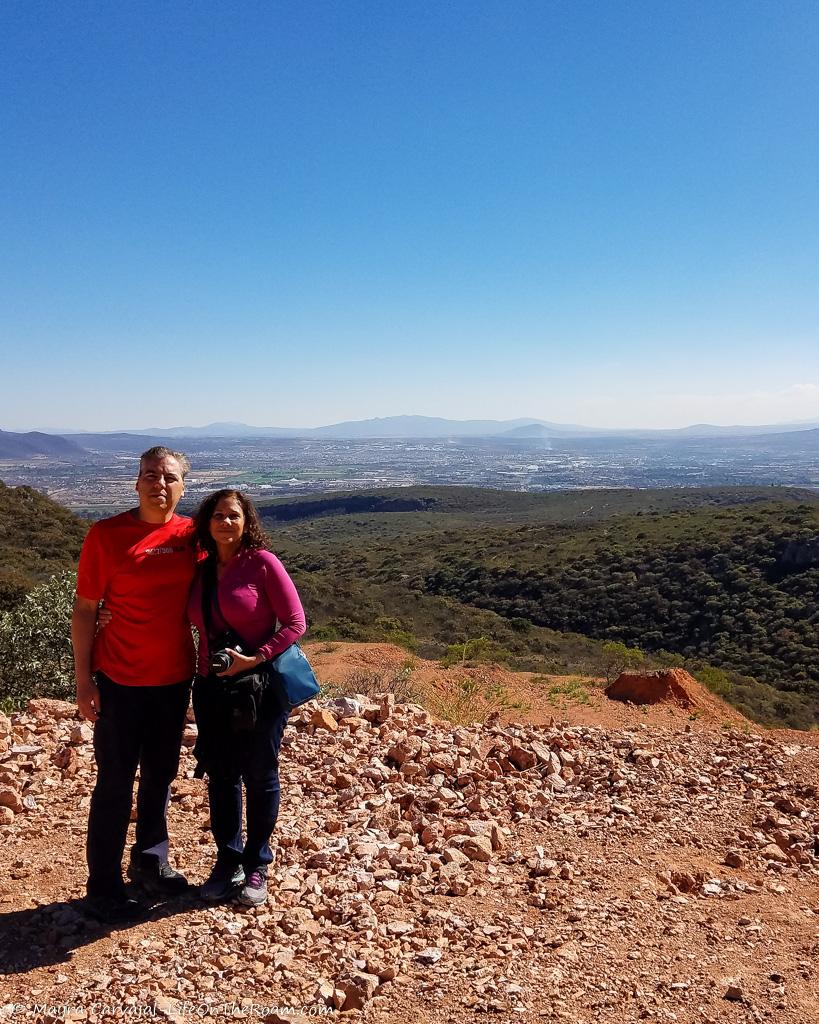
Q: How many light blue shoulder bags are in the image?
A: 1